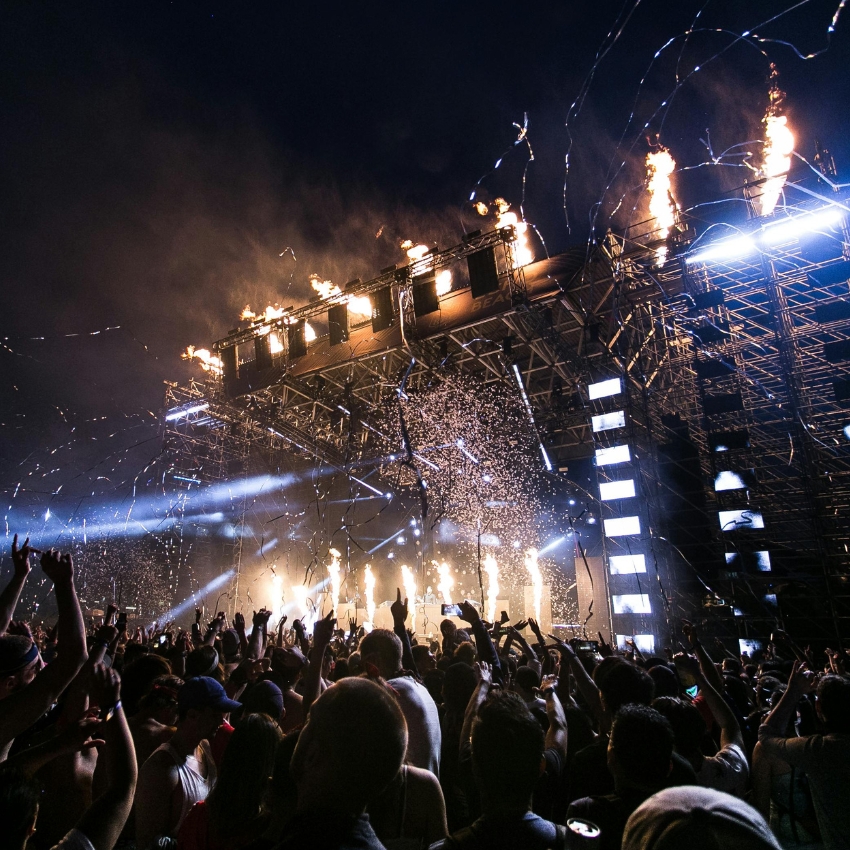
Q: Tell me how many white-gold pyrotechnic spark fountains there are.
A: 8